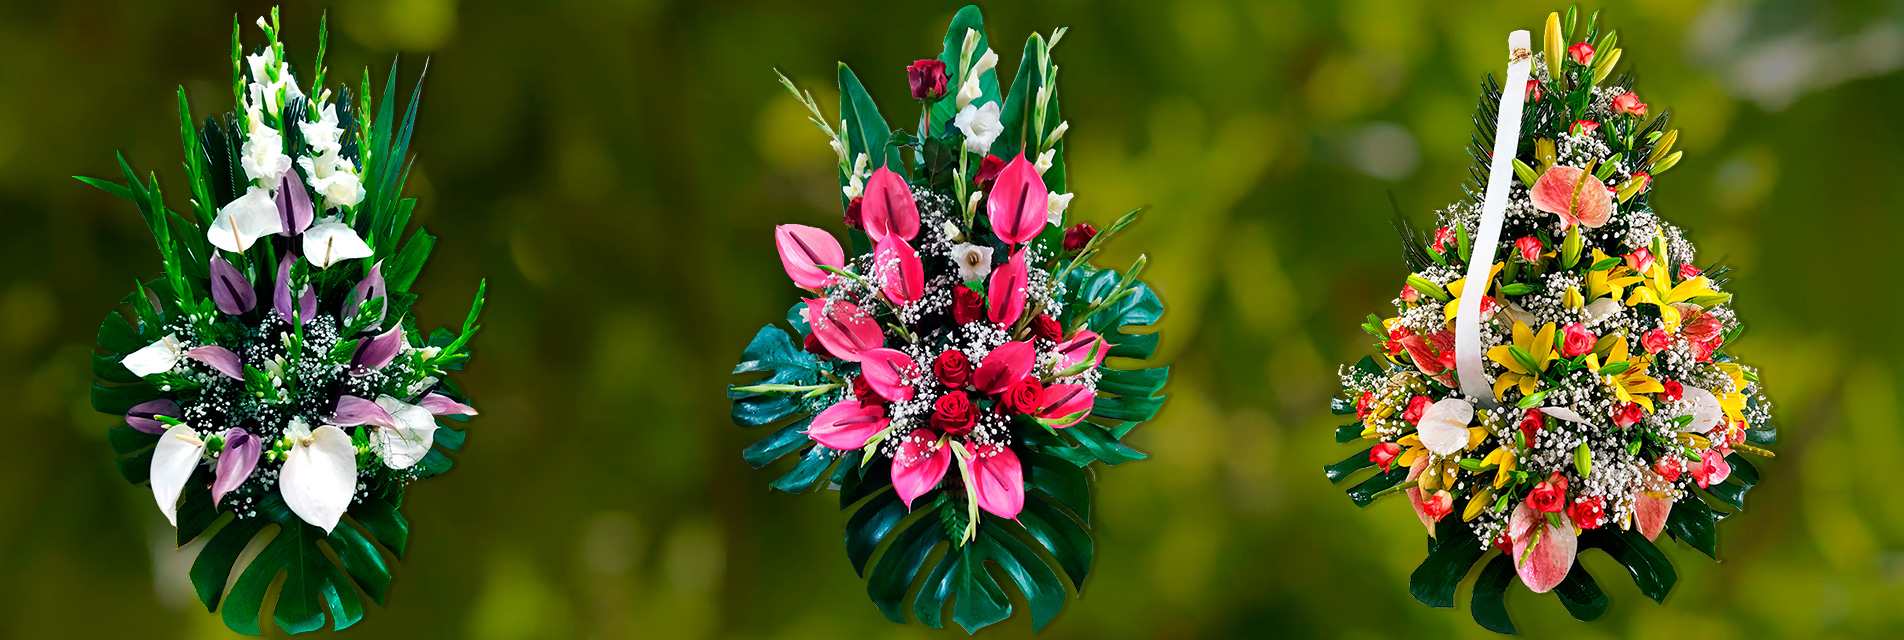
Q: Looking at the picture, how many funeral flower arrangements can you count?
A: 3